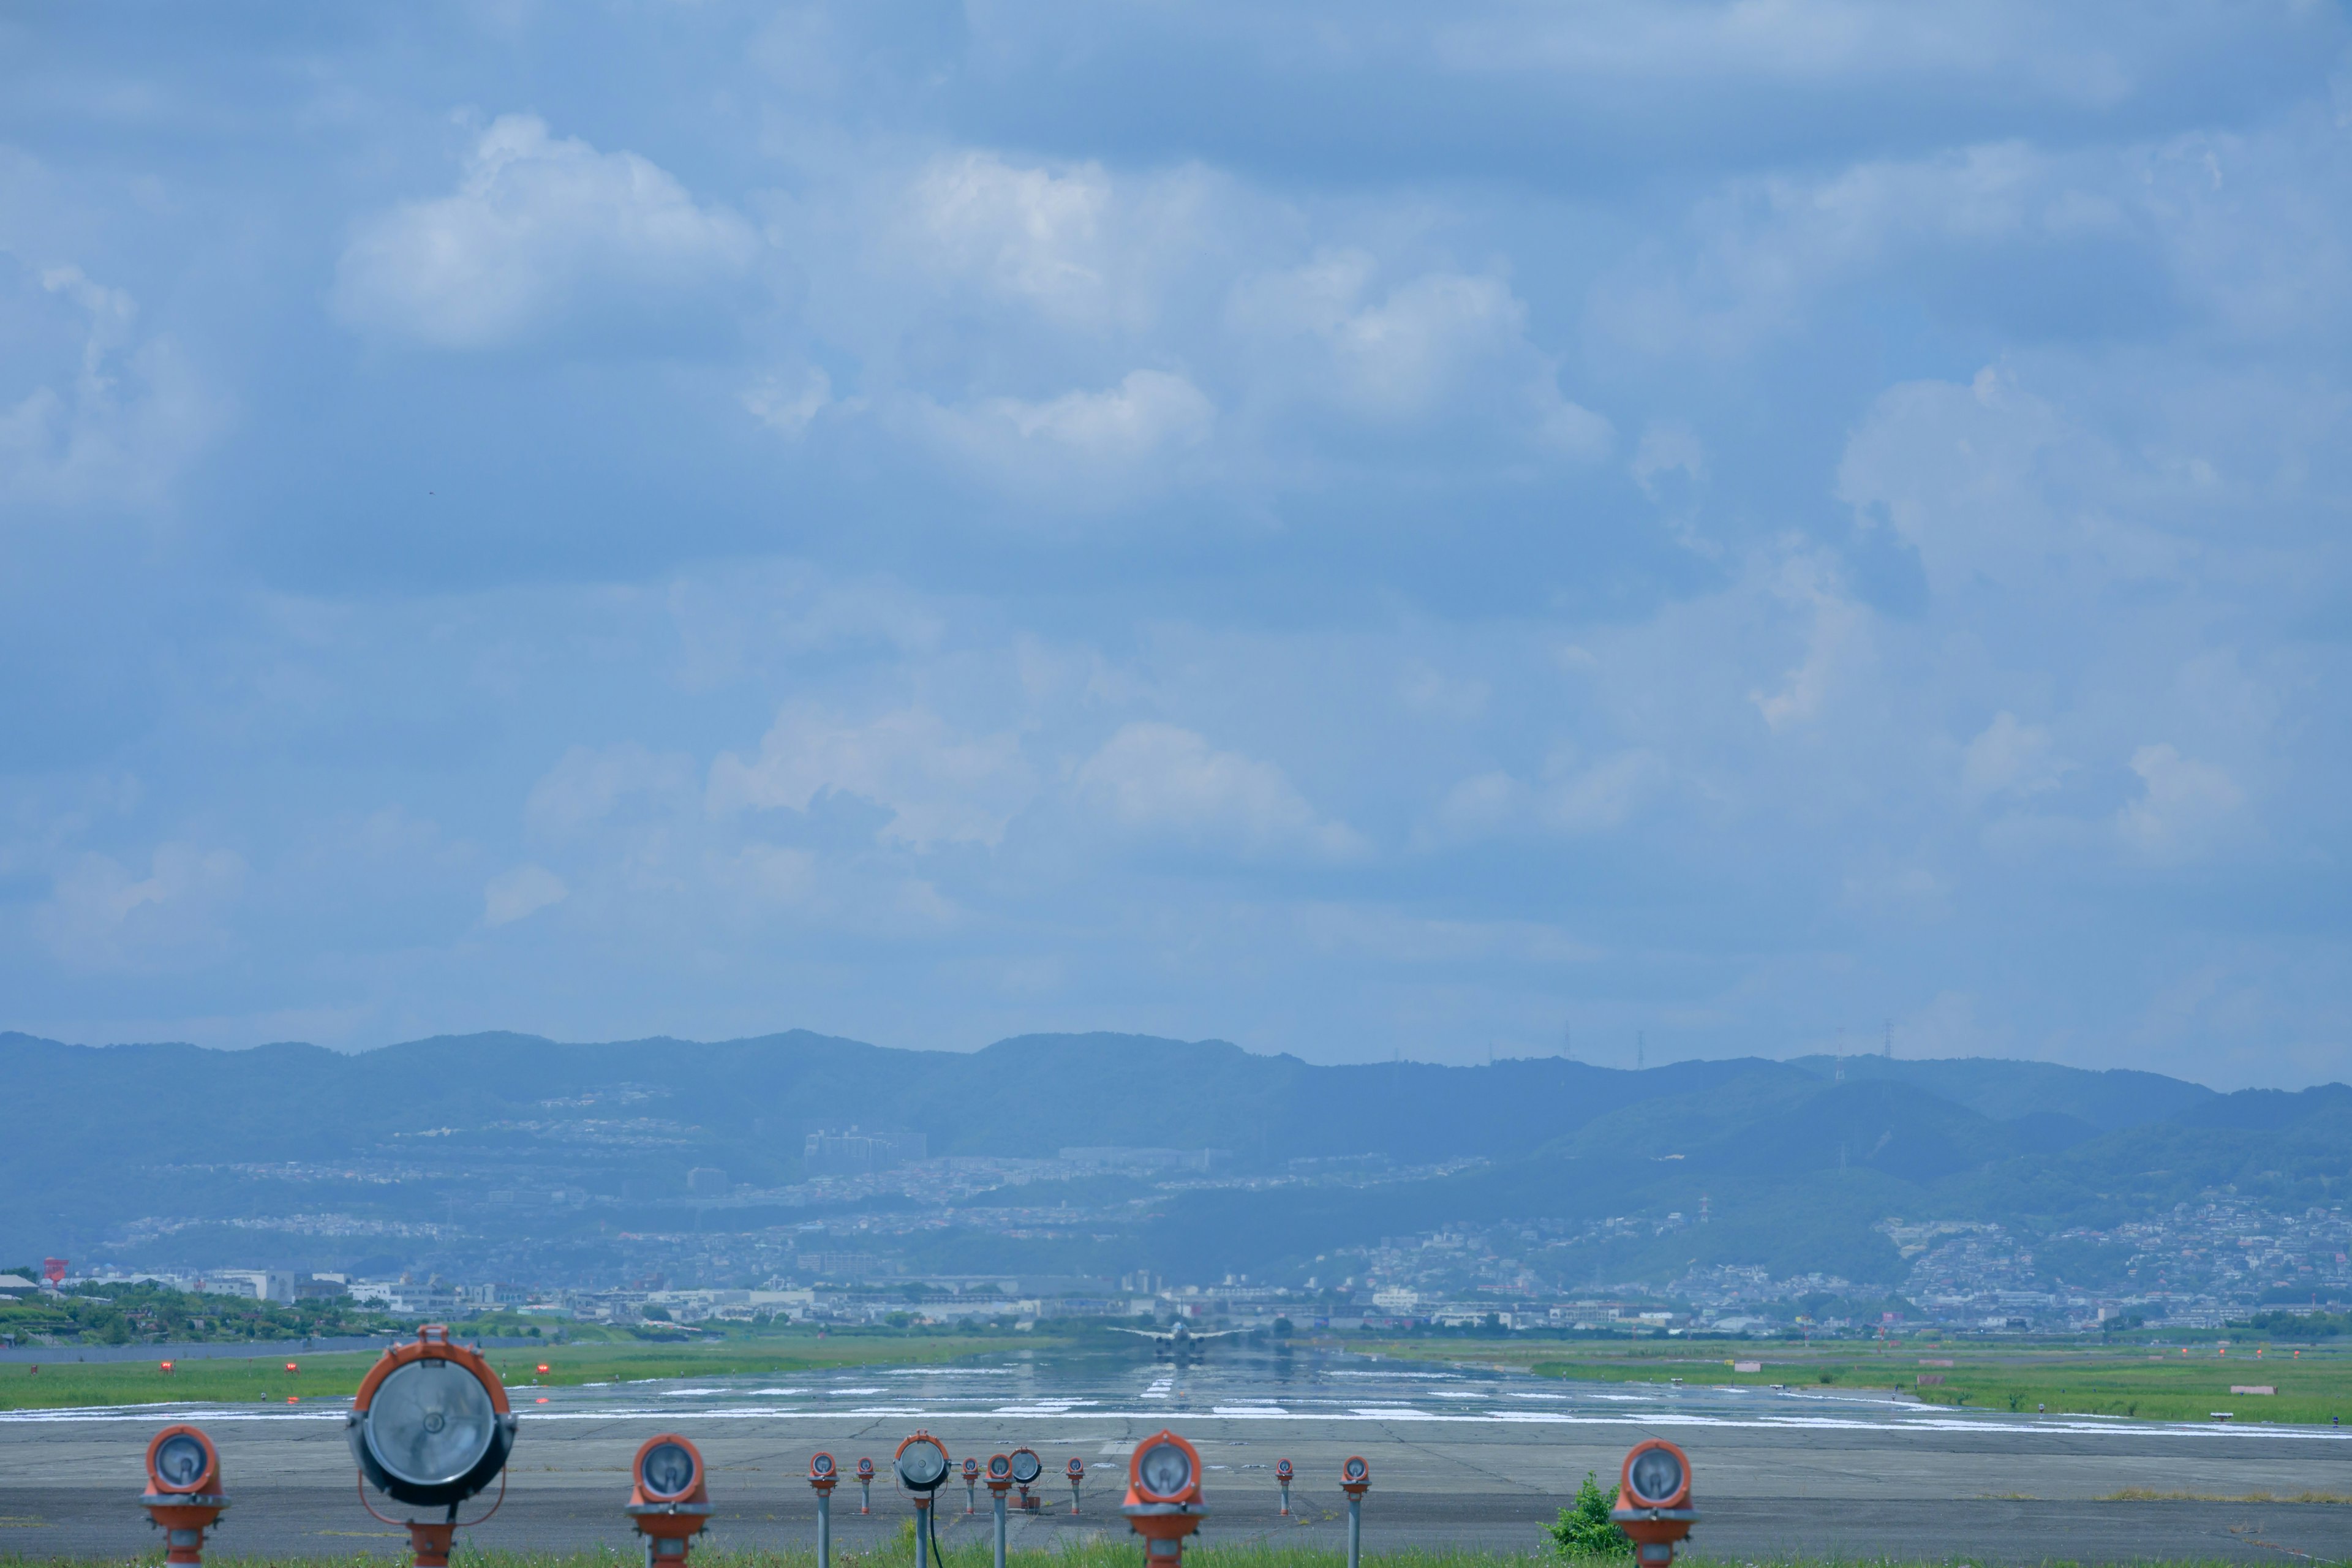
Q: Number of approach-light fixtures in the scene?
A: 14